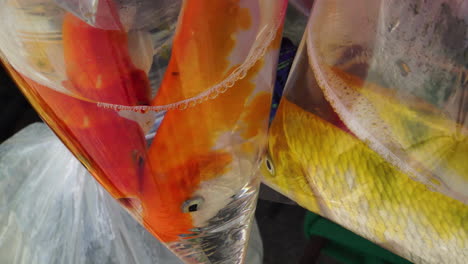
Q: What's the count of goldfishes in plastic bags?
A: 3